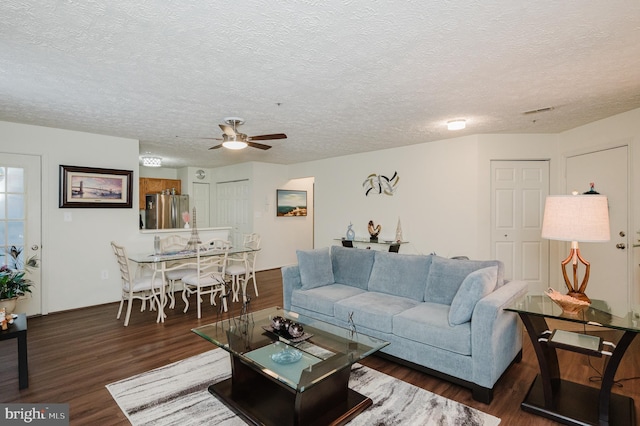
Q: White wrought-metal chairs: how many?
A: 4